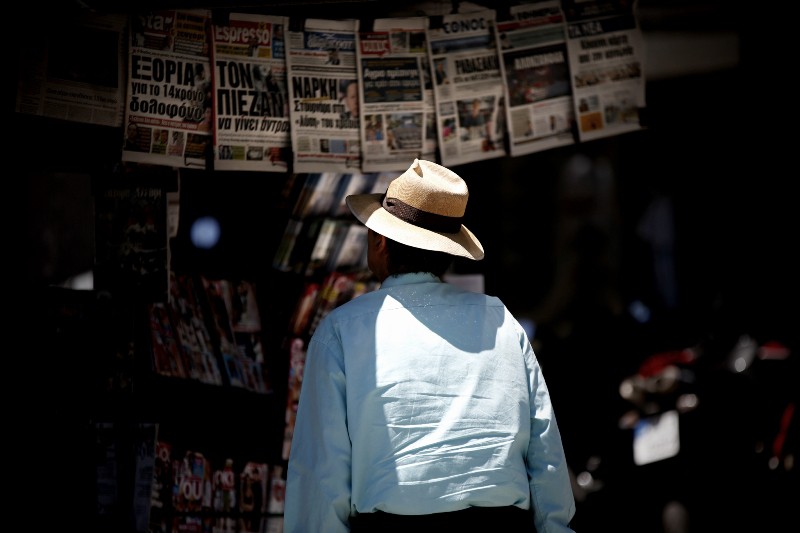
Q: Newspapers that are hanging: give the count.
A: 8